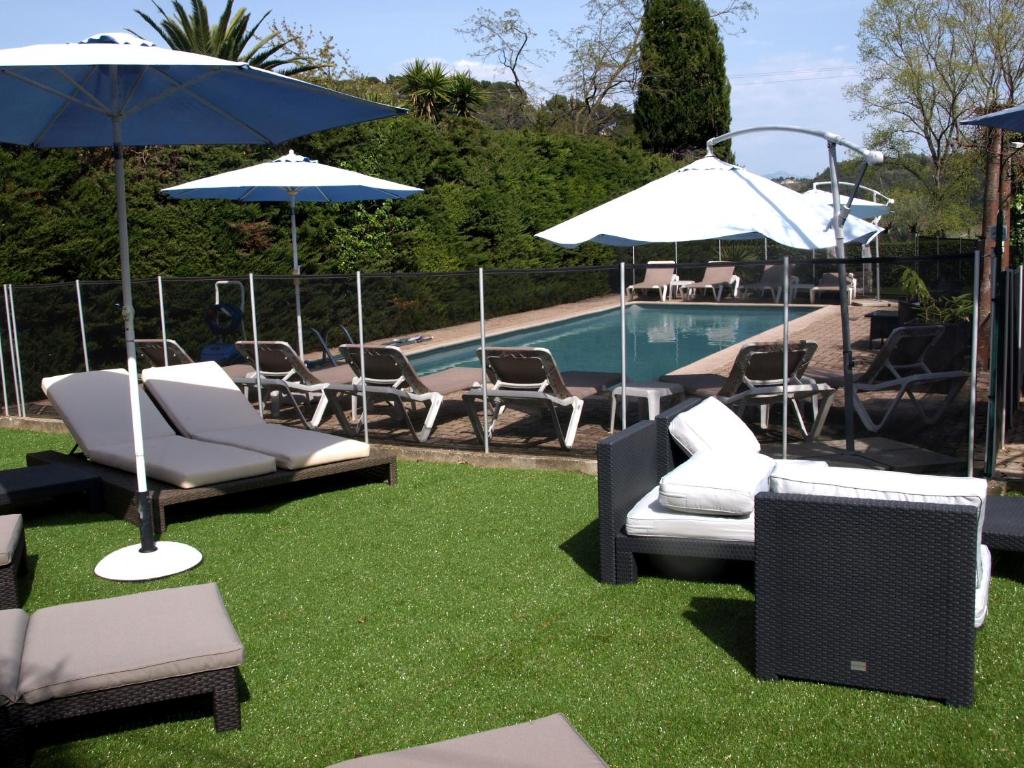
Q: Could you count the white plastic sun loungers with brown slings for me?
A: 10